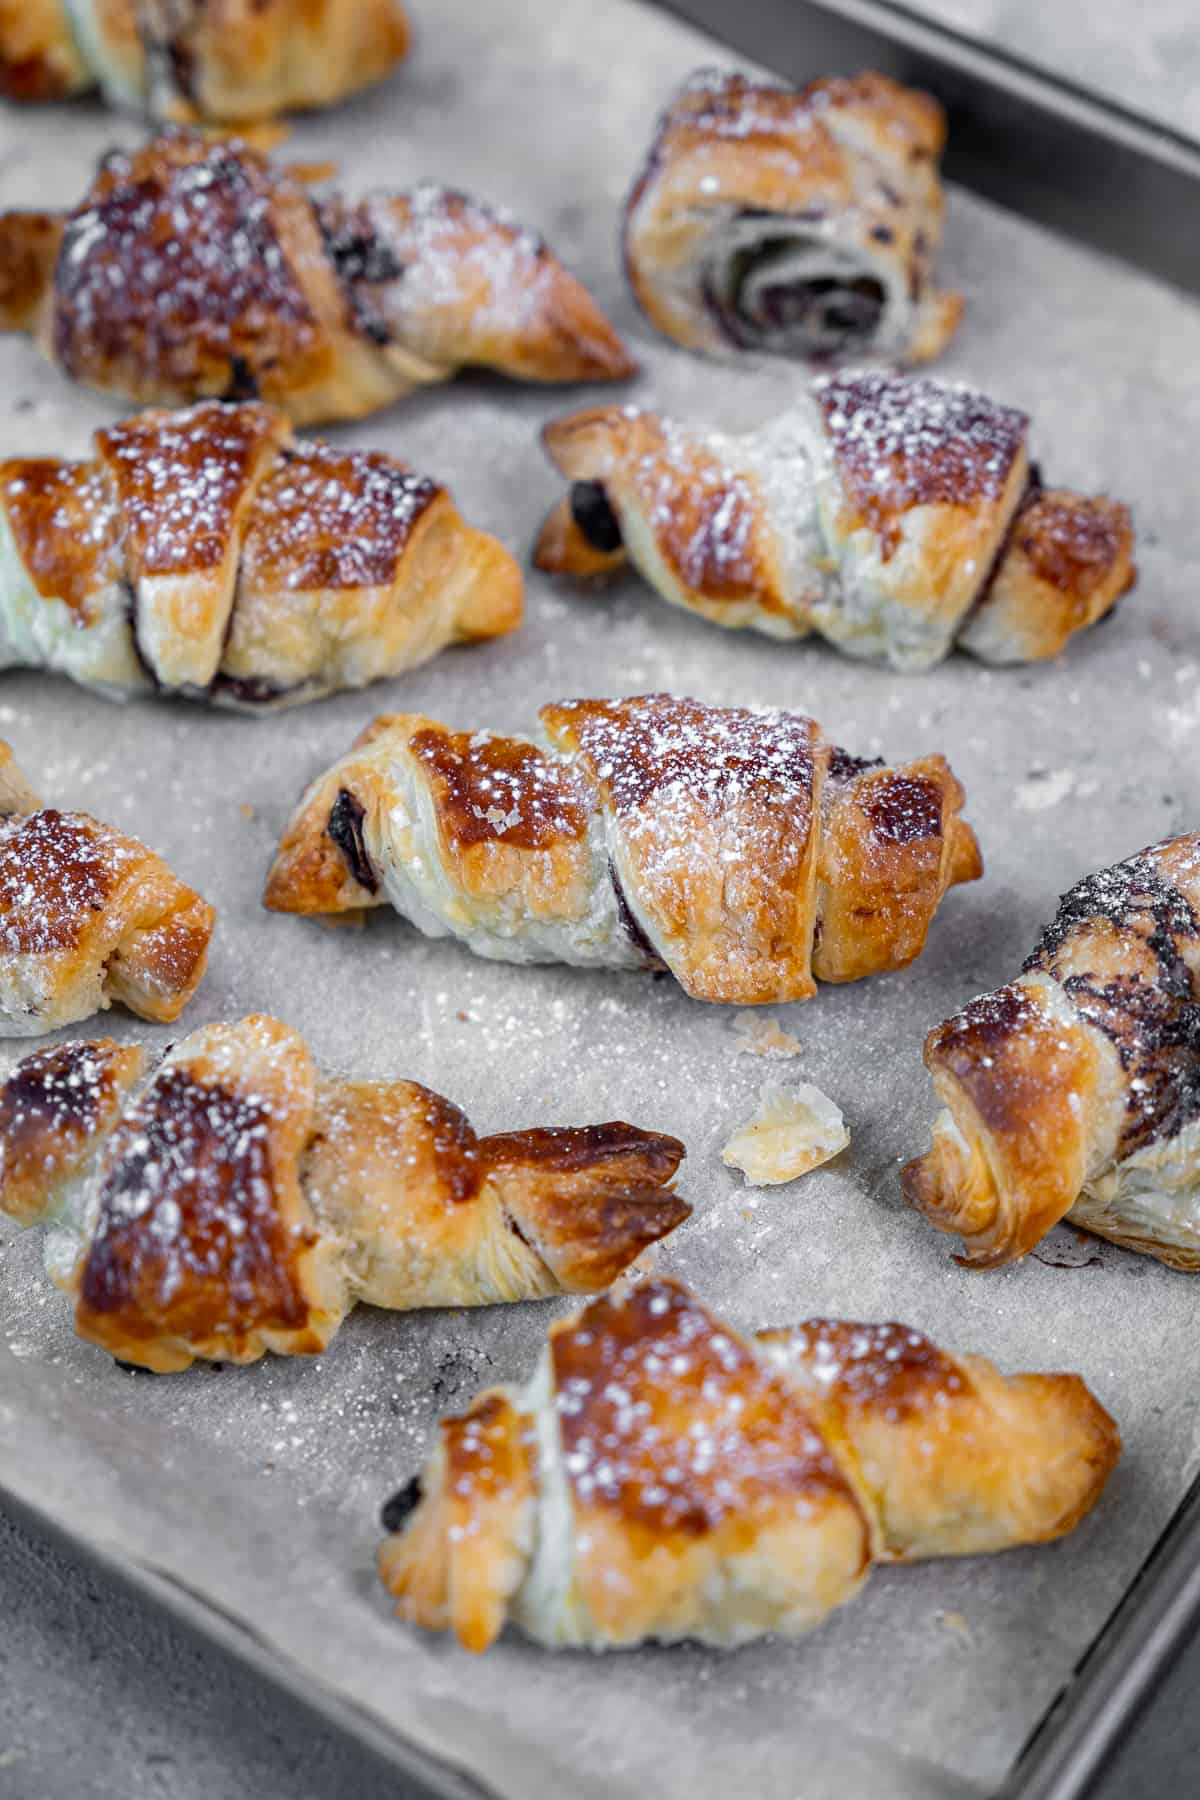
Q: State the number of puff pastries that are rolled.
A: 10